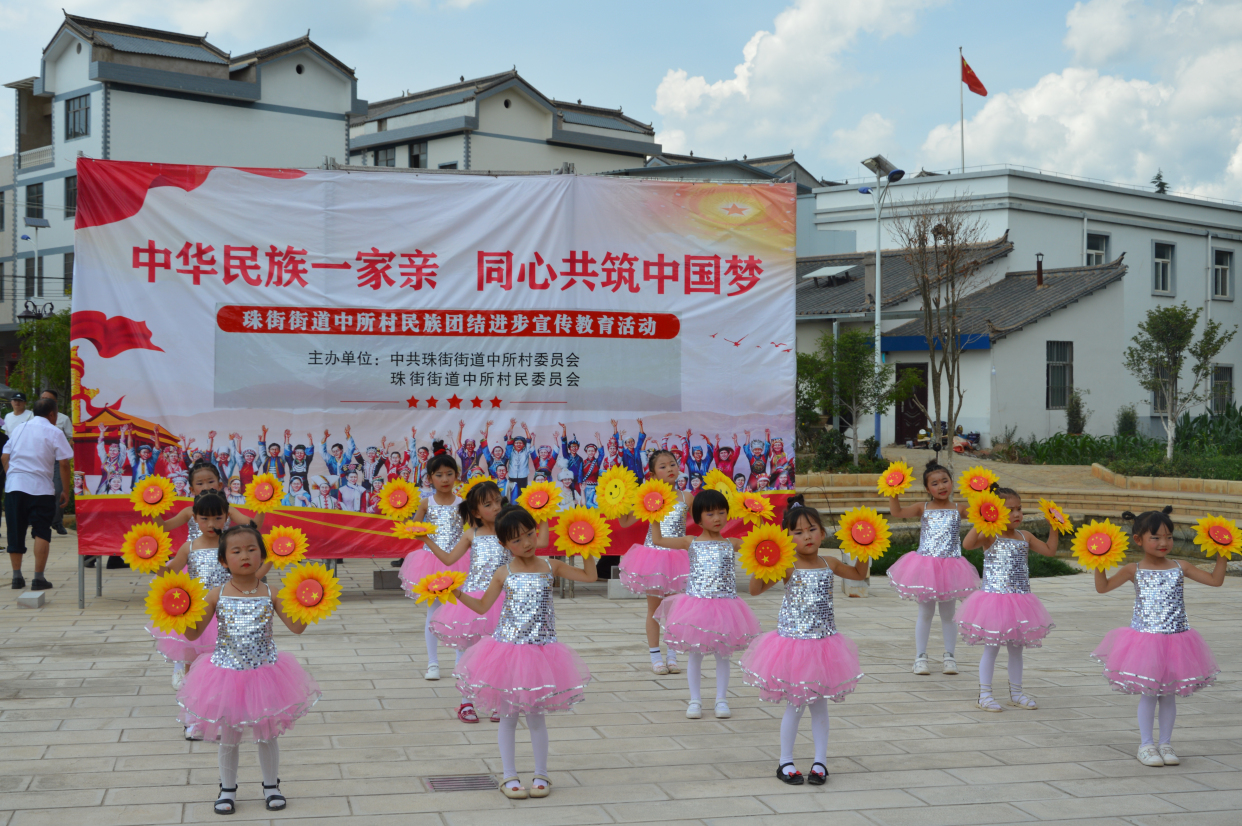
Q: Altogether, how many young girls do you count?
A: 12